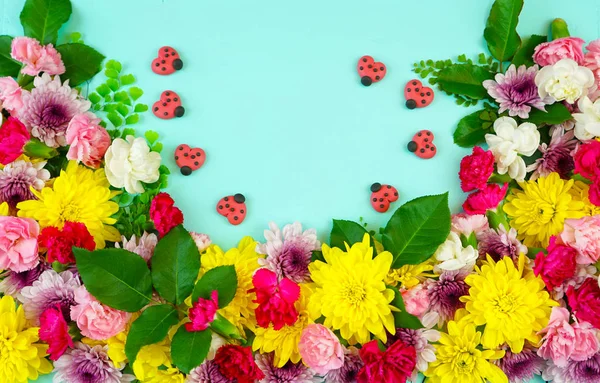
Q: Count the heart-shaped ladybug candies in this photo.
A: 8